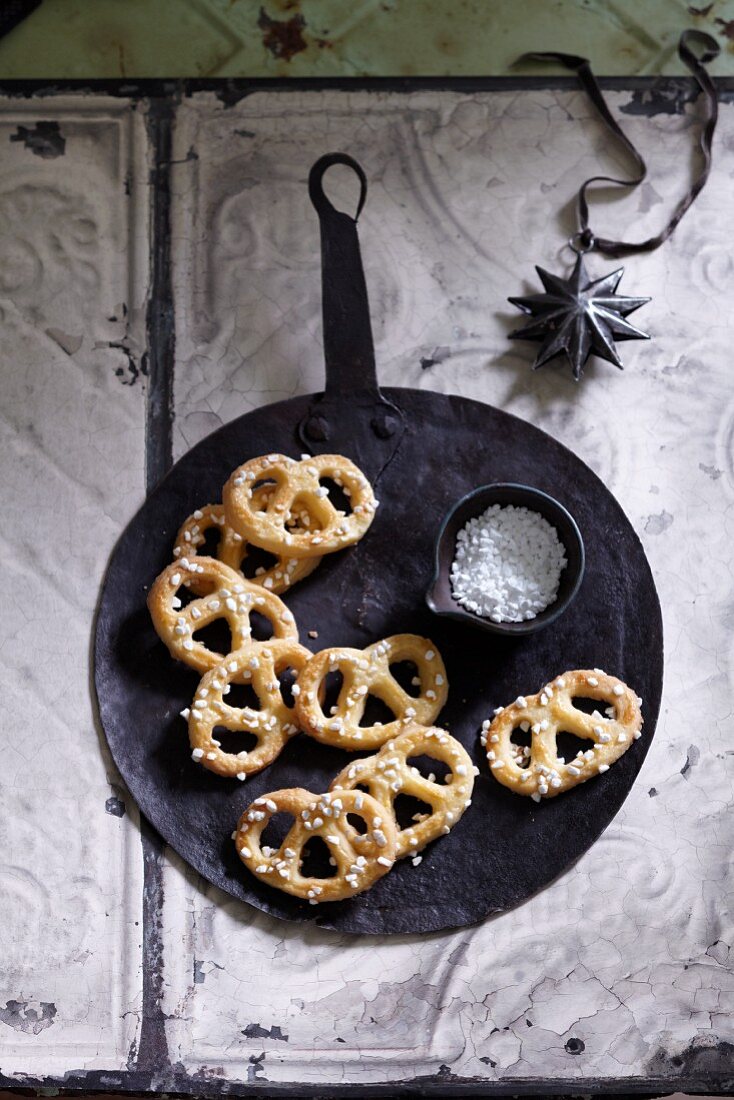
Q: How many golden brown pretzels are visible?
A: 8